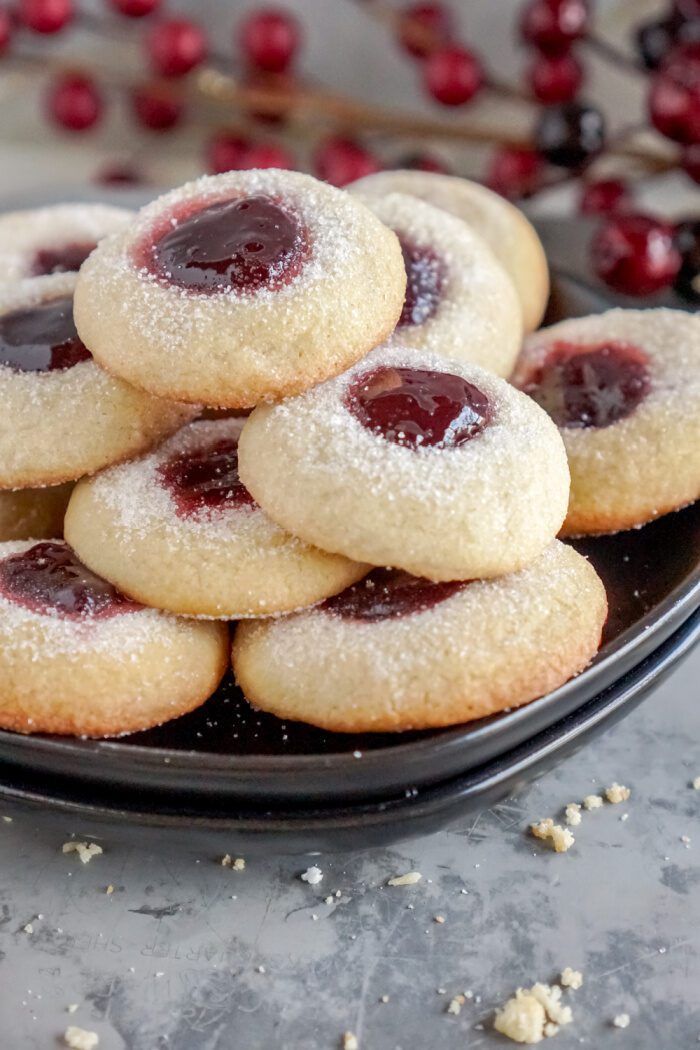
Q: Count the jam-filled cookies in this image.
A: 9